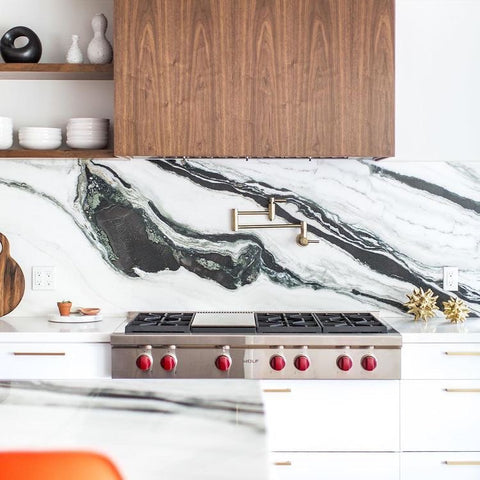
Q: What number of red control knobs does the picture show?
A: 7